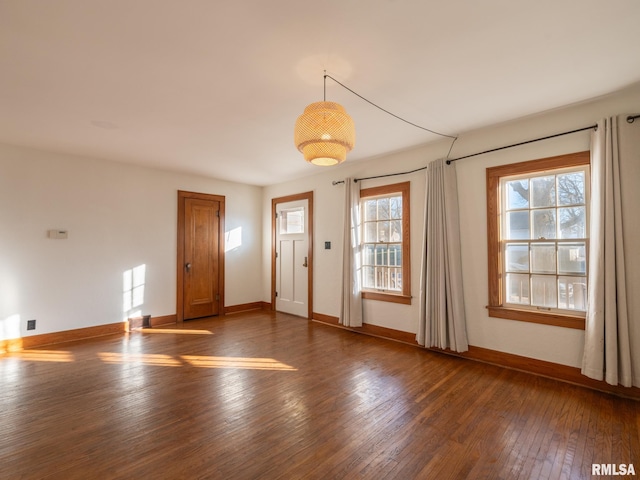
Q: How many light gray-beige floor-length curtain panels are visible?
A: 3